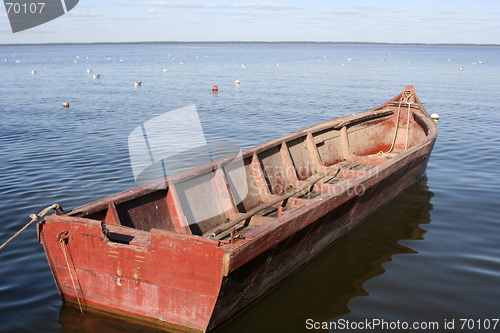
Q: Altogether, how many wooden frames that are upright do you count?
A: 7